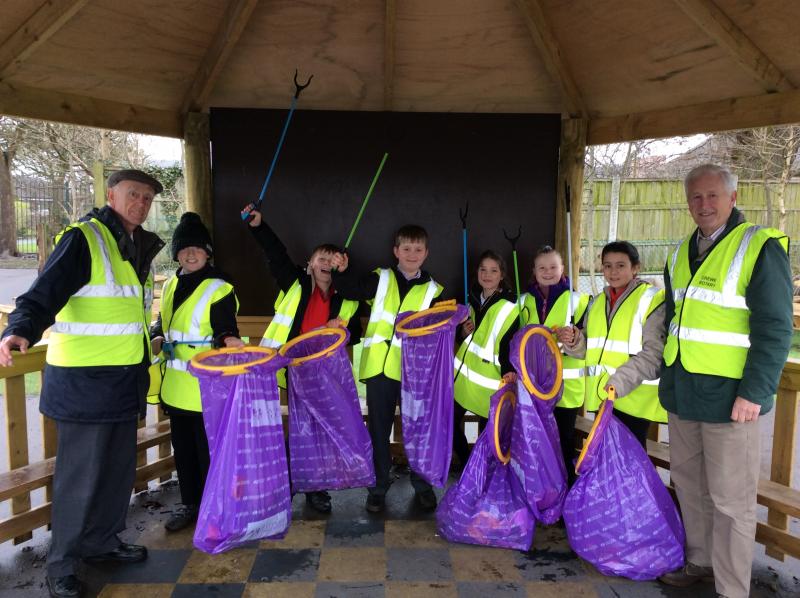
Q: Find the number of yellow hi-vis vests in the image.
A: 8